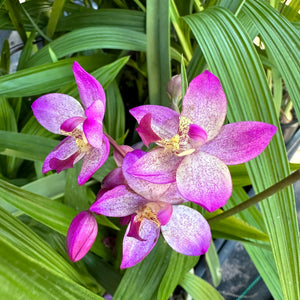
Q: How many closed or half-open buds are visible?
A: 2